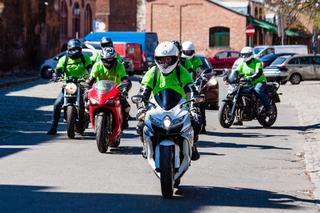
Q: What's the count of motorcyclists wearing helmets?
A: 7